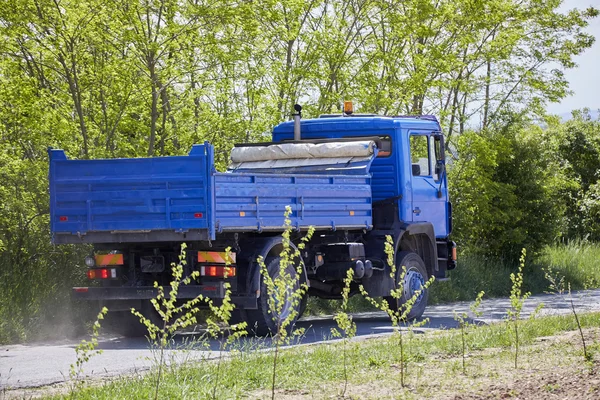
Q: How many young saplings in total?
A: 9